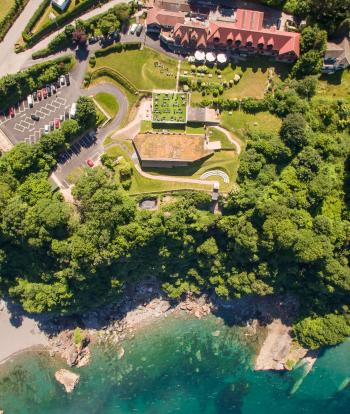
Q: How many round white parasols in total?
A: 3